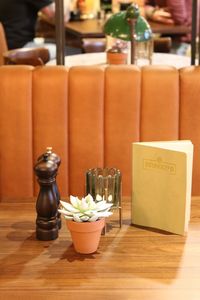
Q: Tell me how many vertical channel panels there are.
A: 6